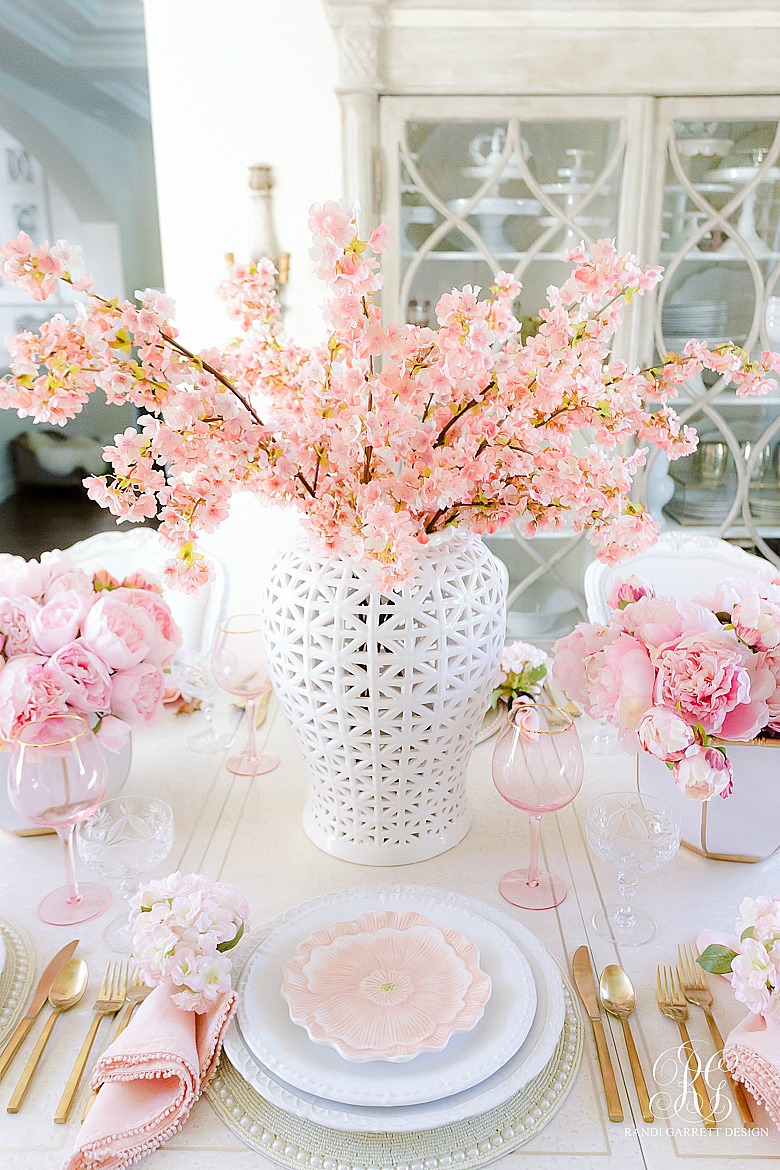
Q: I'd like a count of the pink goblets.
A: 3